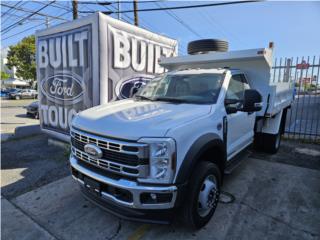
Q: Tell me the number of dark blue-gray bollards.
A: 0